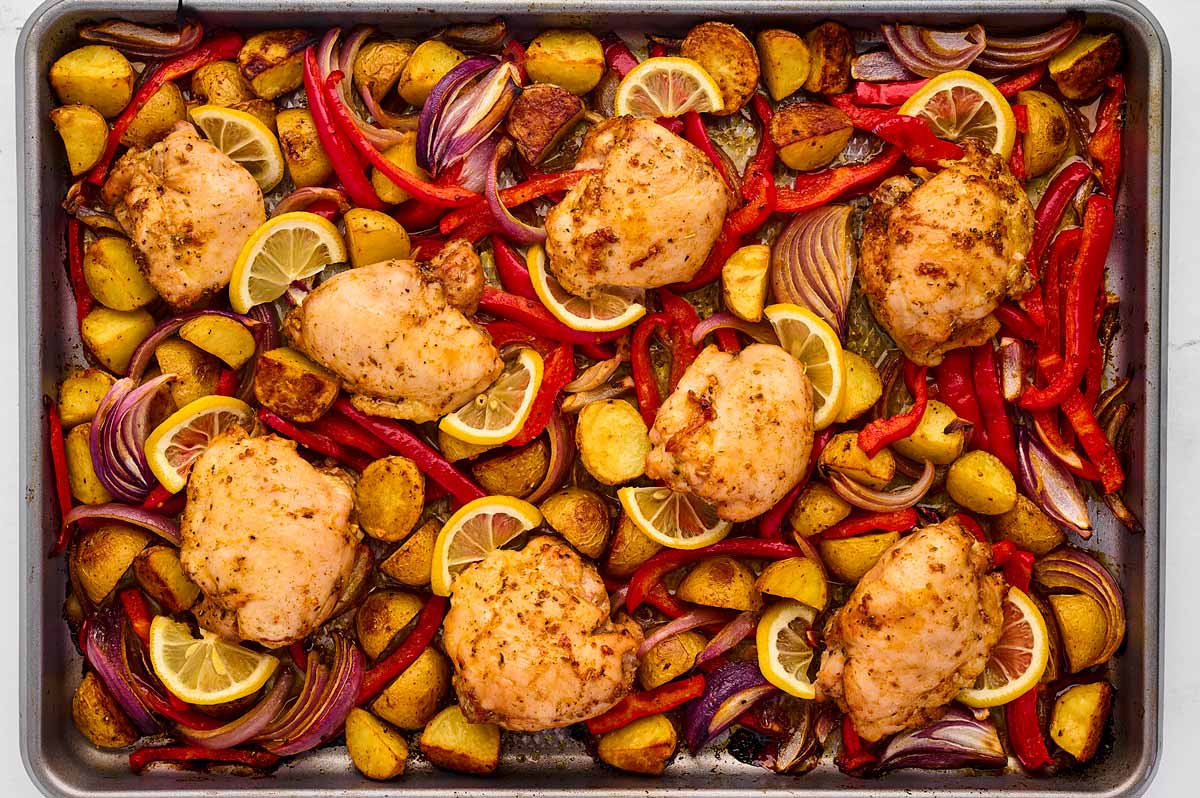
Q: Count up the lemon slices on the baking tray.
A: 13